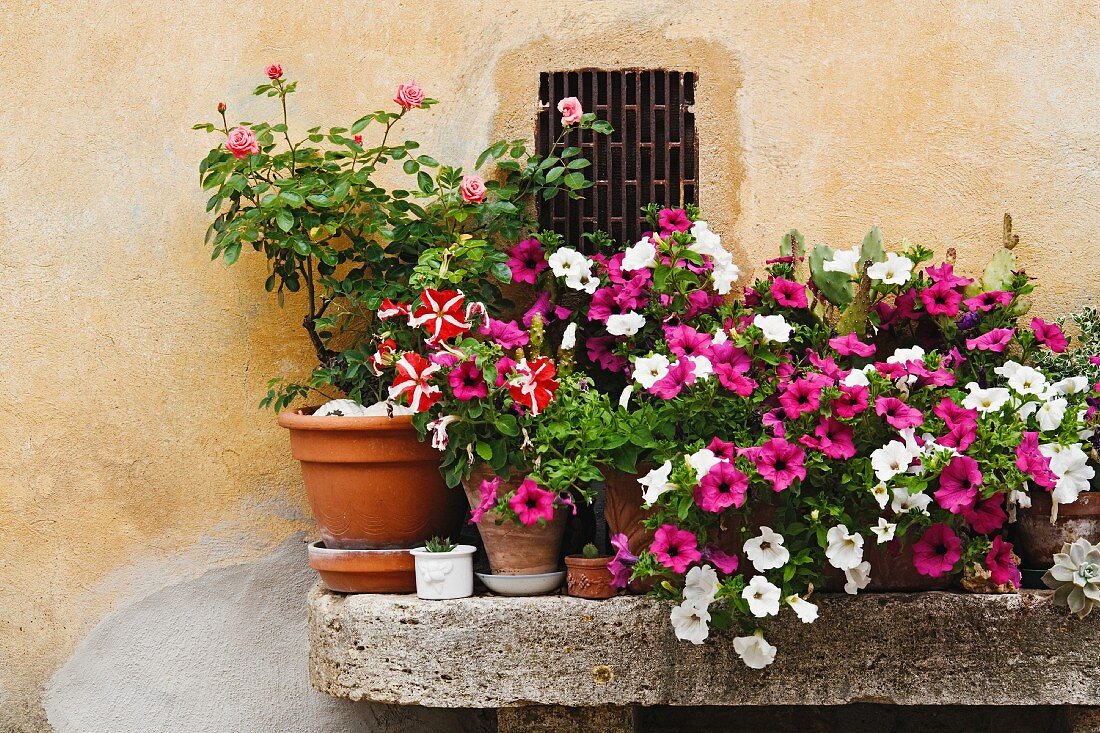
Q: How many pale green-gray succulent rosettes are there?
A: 1